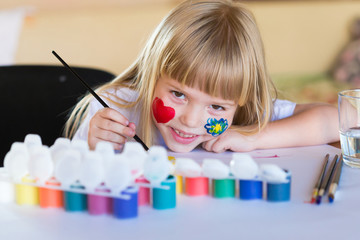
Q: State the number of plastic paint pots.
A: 13